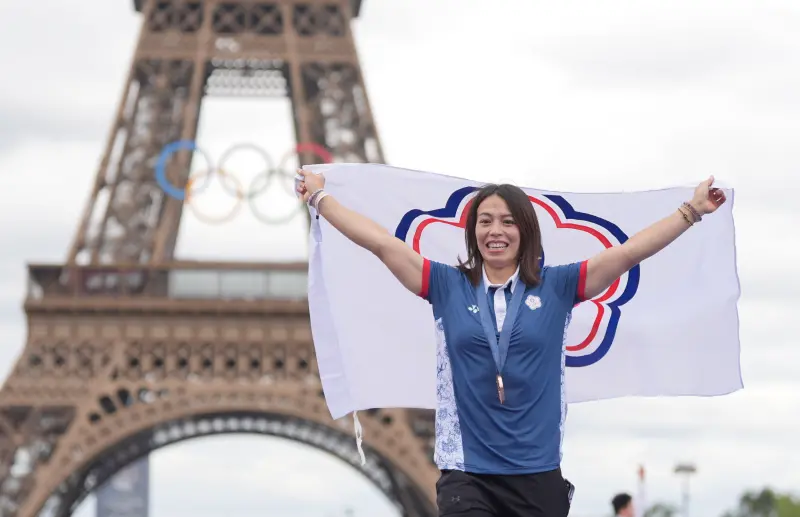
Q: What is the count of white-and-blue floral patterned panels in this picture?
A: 2